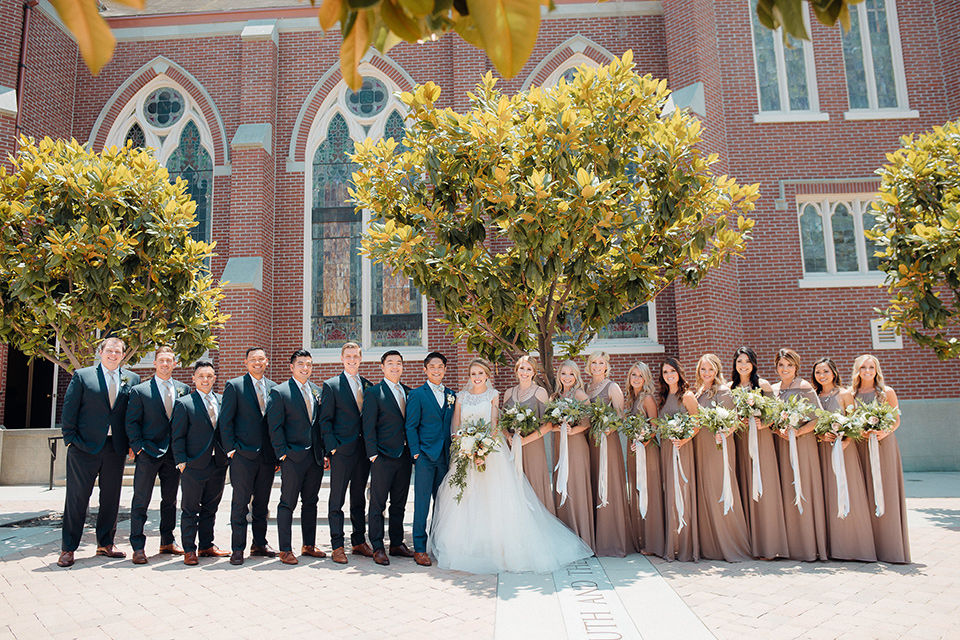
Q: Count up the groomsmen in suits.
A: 7